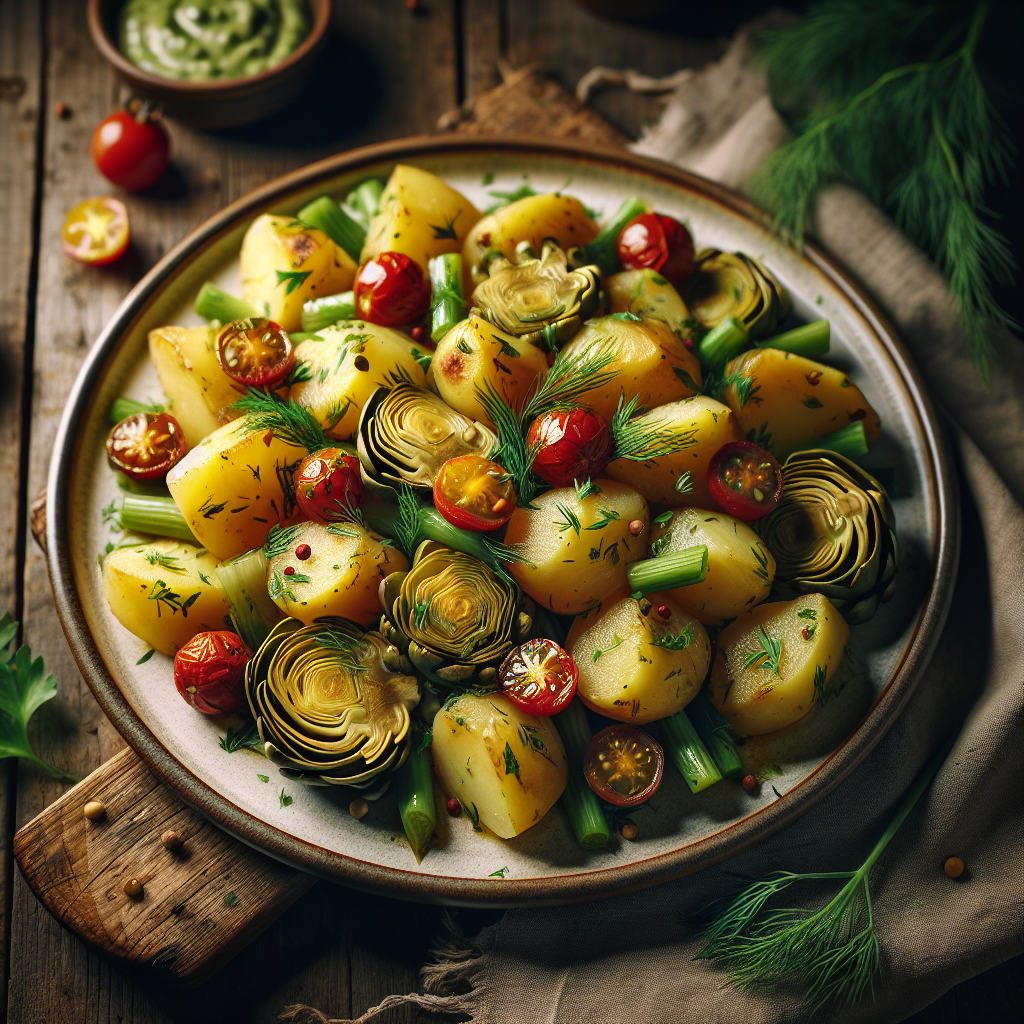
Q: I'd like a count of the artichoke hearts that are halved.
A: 6